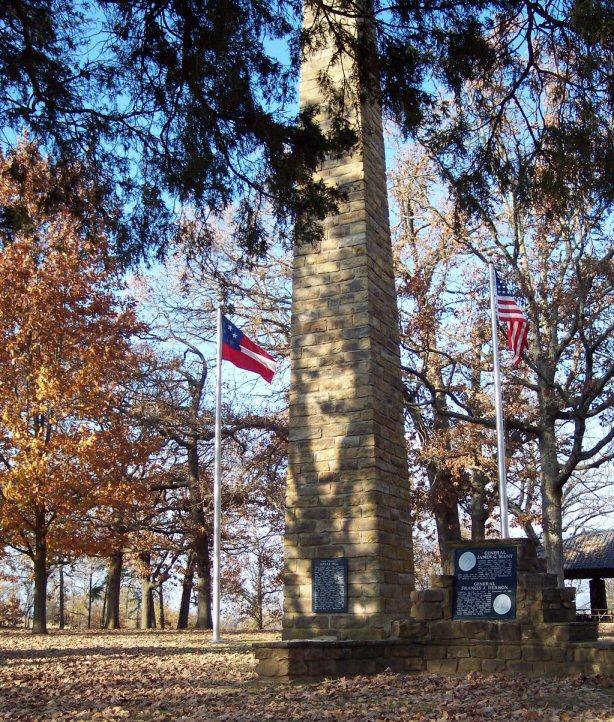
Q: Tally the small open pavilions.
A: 1